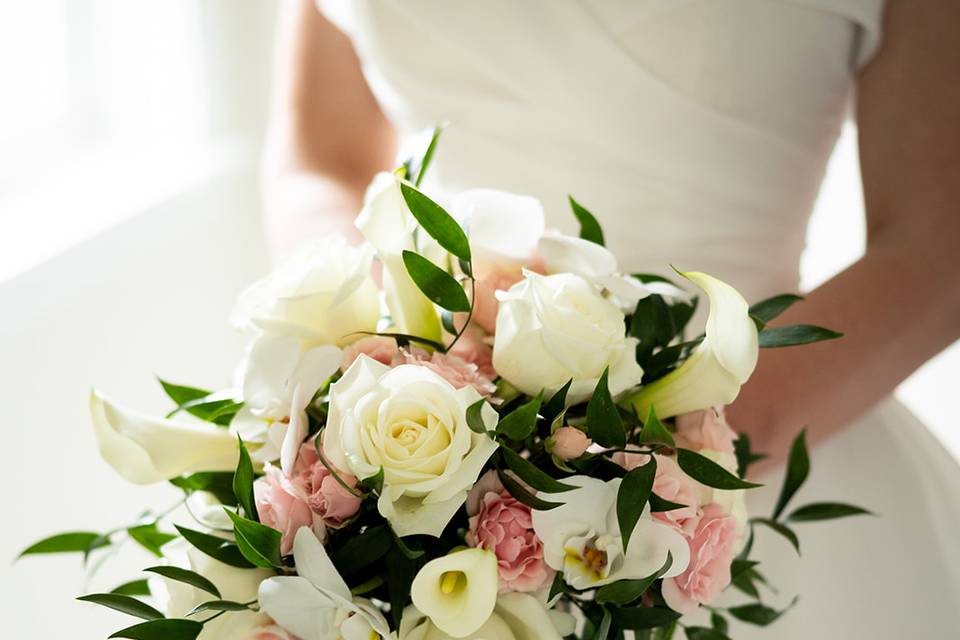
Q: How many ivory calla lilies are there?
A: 4